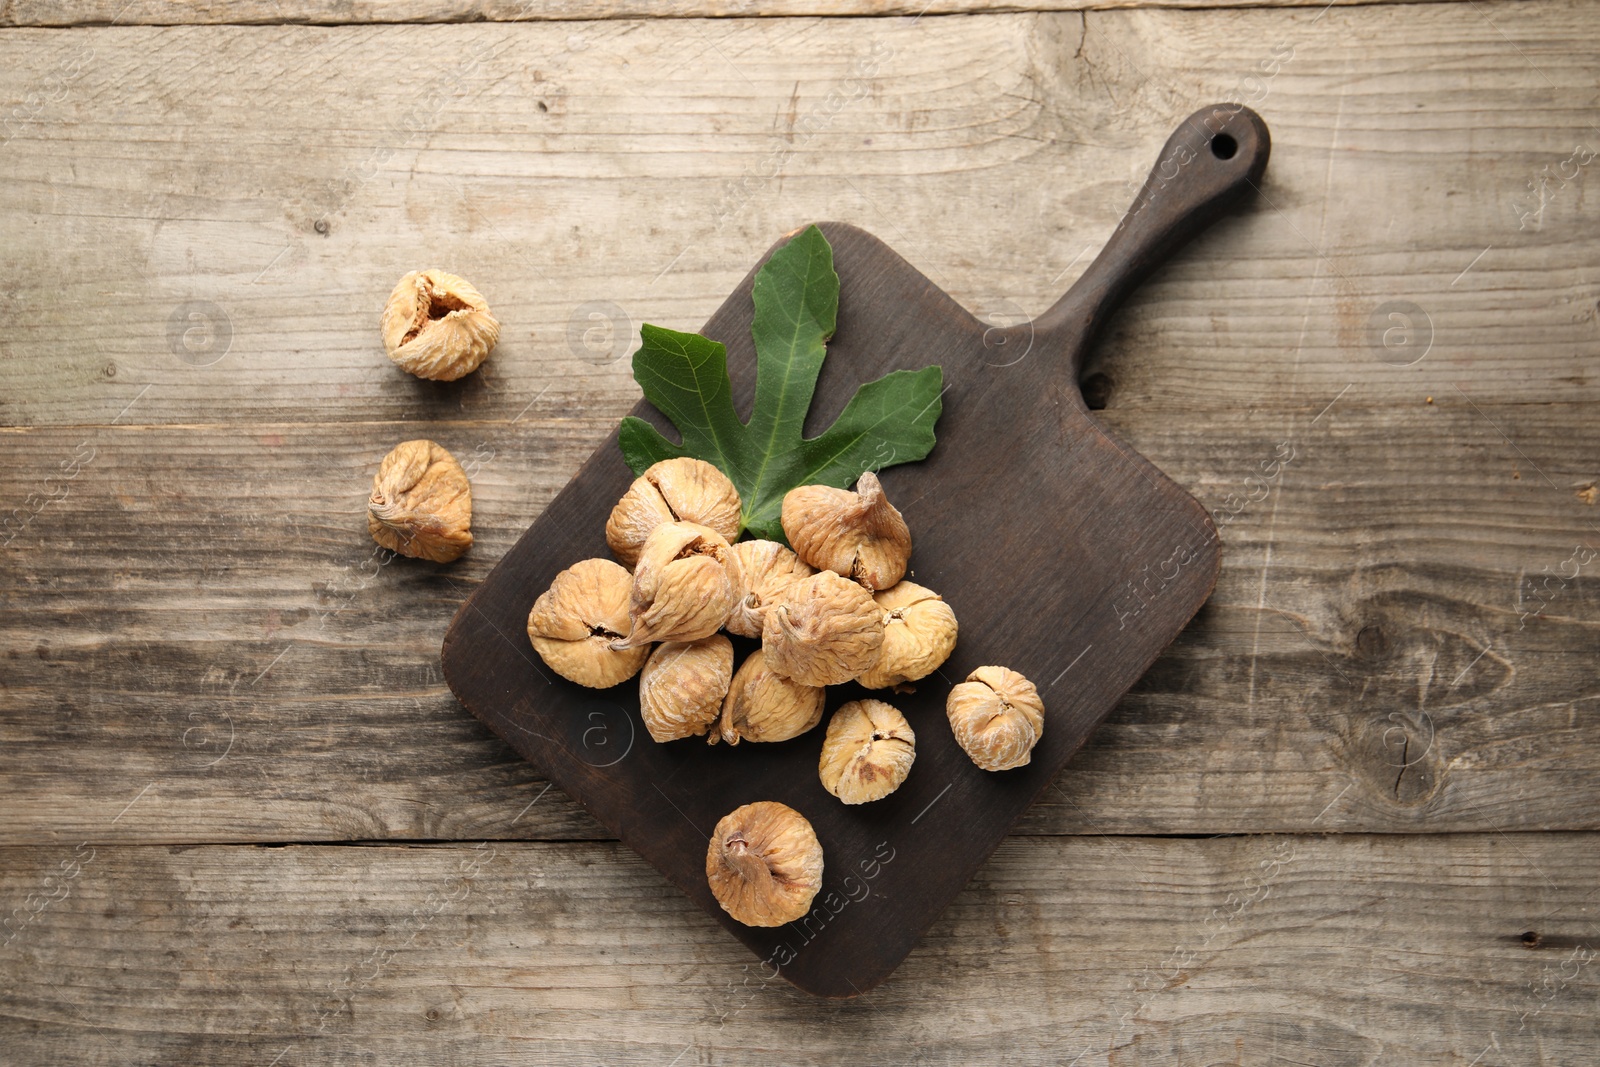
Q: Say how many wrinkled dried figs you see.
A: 14